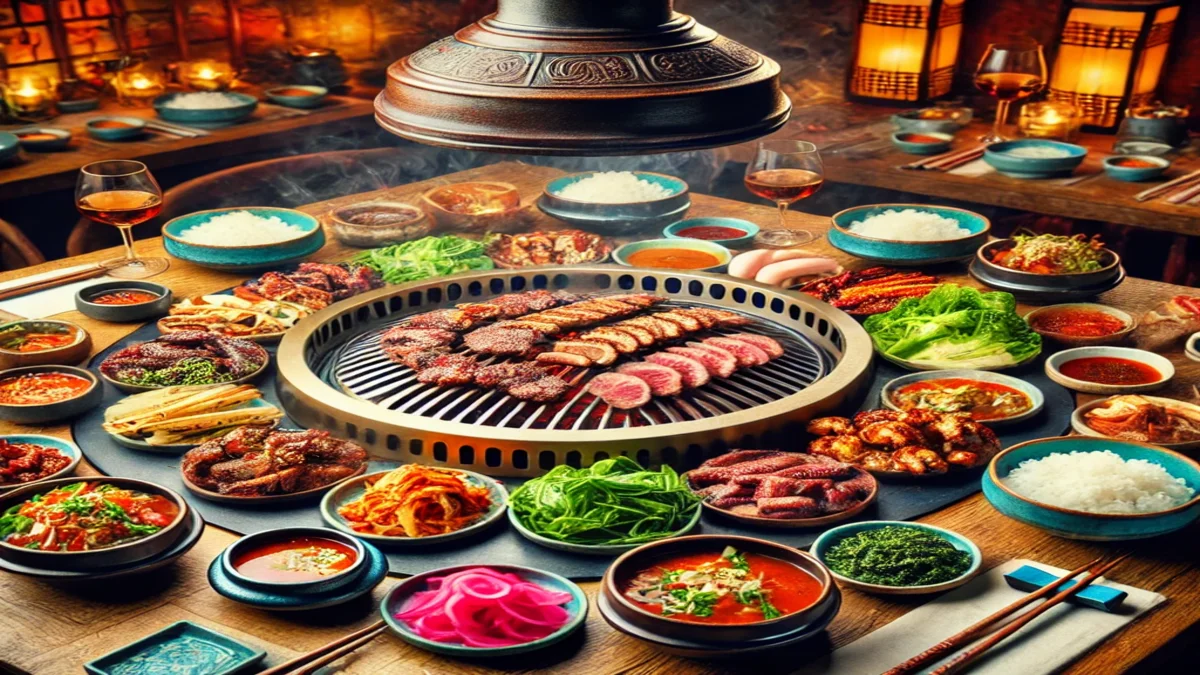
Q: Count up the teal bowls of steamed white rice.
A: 6